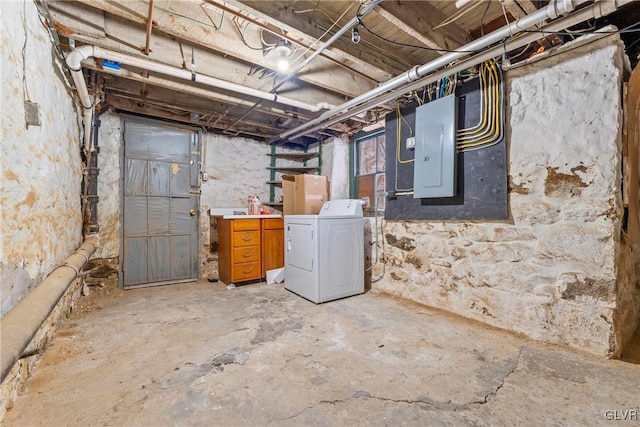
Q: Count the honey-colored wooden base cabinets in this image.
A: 2